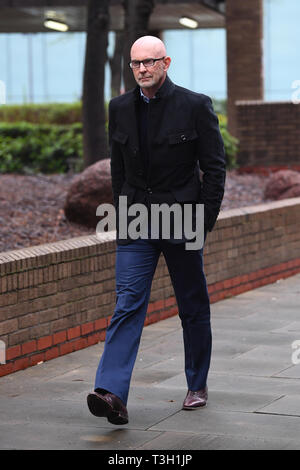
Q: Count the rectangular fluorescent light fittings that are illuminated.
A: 2